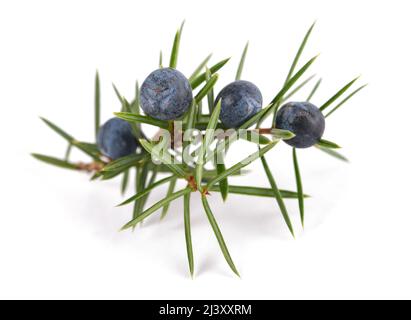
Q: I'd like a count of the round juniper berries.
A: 4